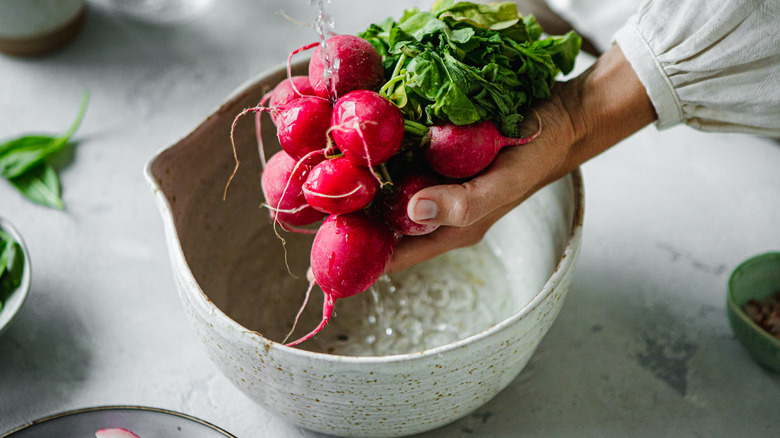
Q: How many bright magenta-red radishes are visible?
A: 9